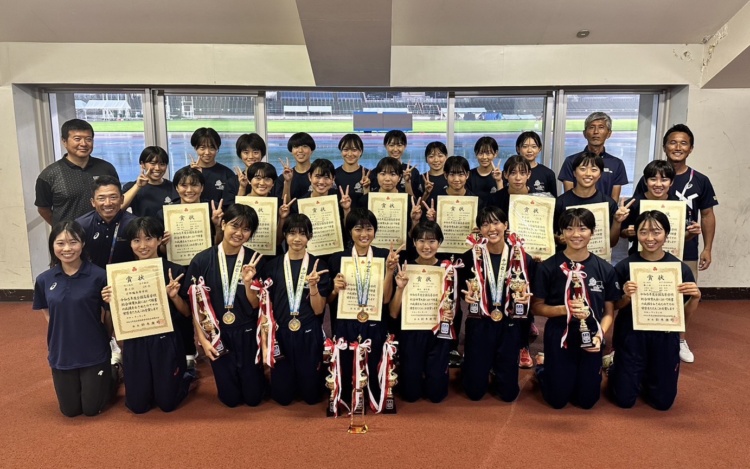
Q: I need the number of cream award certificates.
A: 12